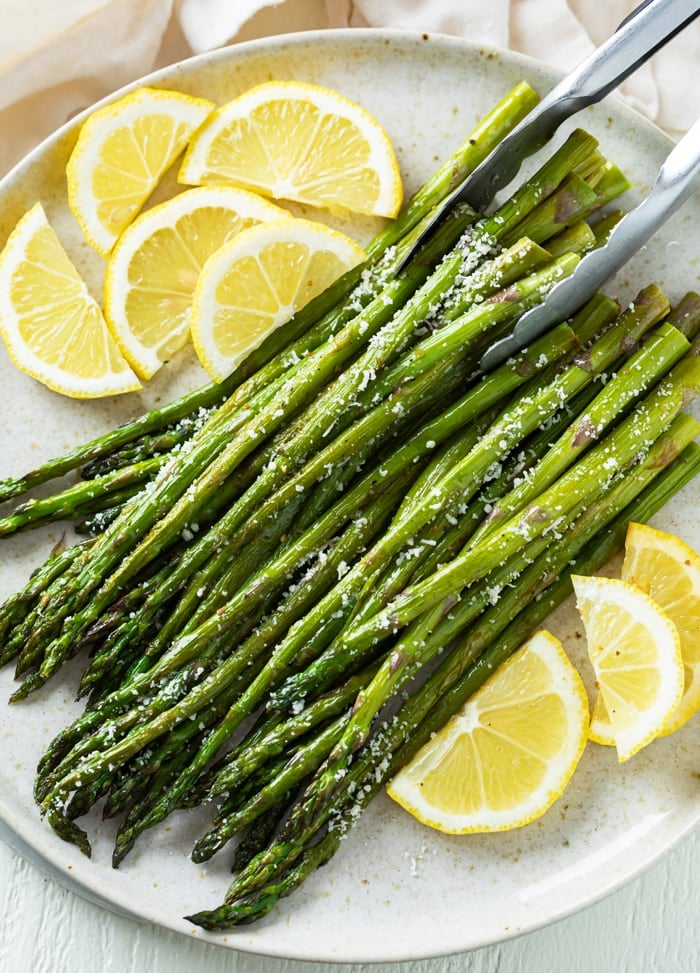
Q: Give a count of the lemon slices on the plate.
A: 8